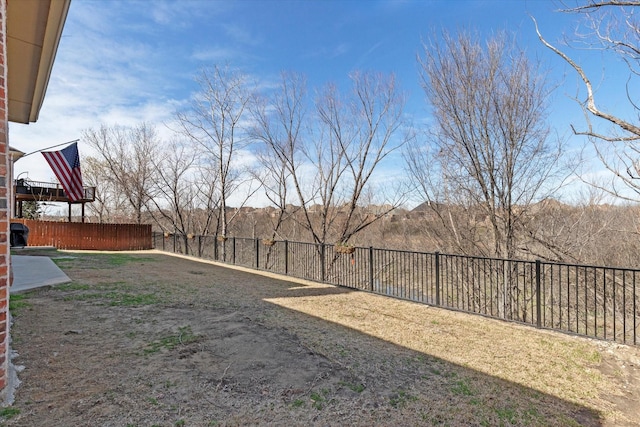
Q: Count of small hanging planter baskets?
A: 5